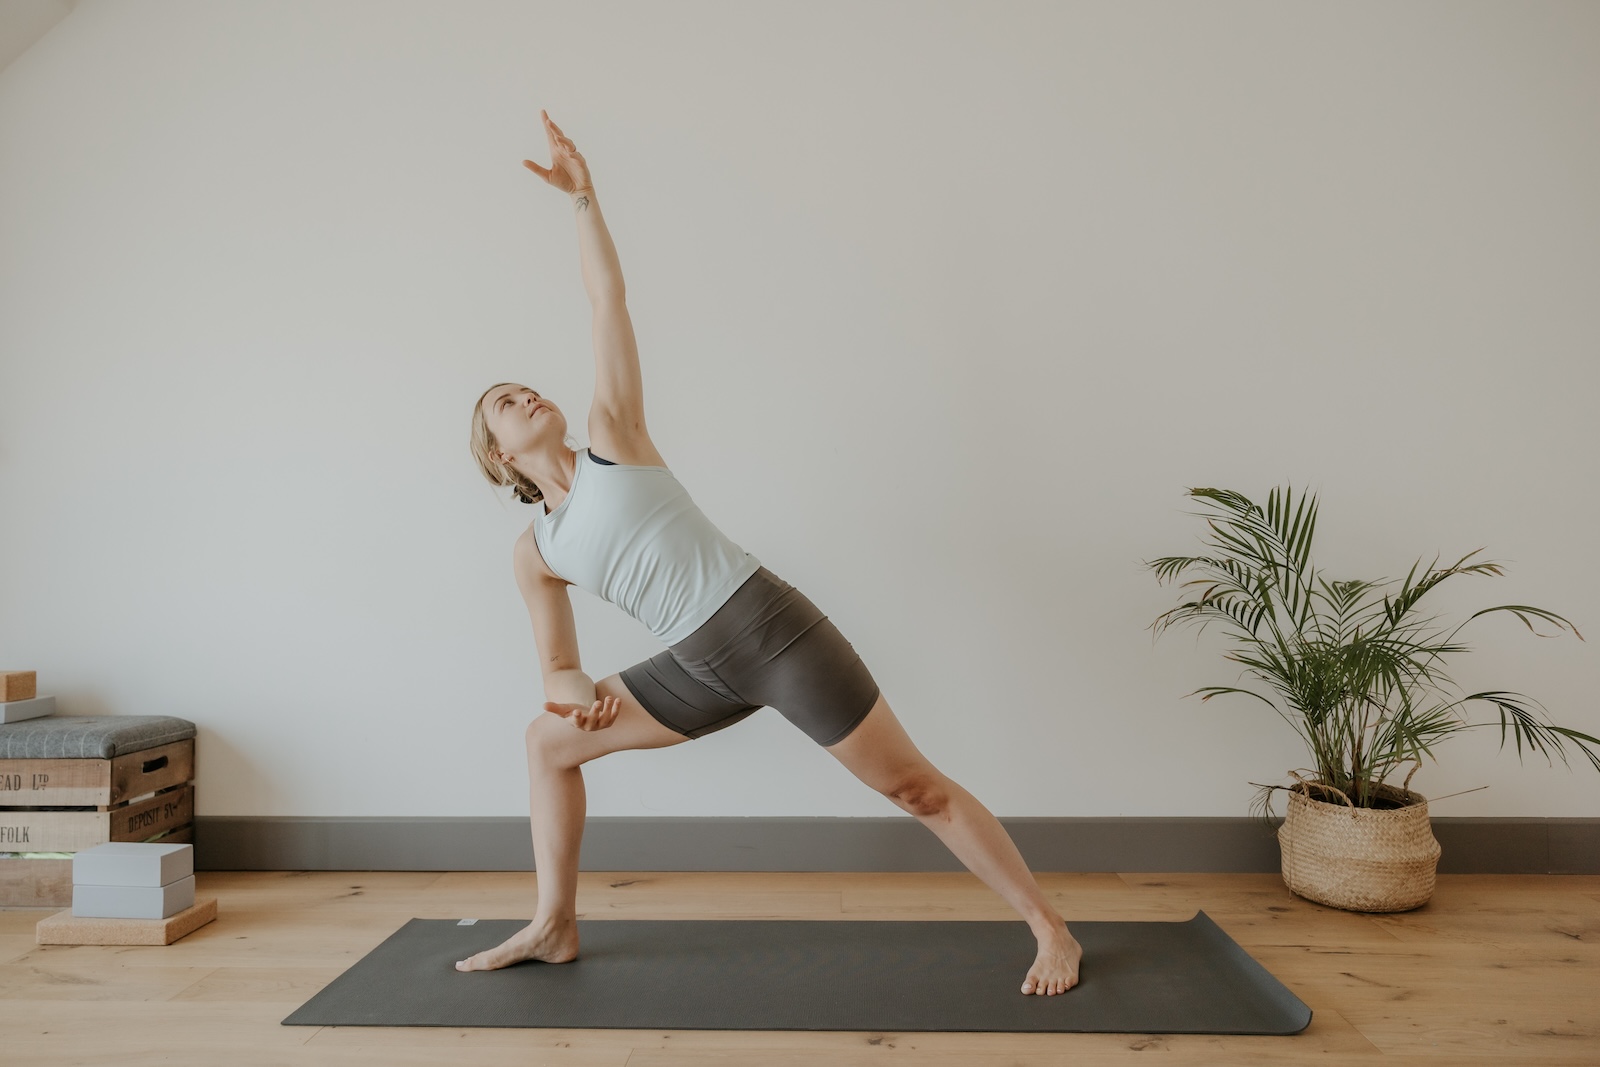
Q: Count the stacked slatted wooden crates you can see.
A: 1